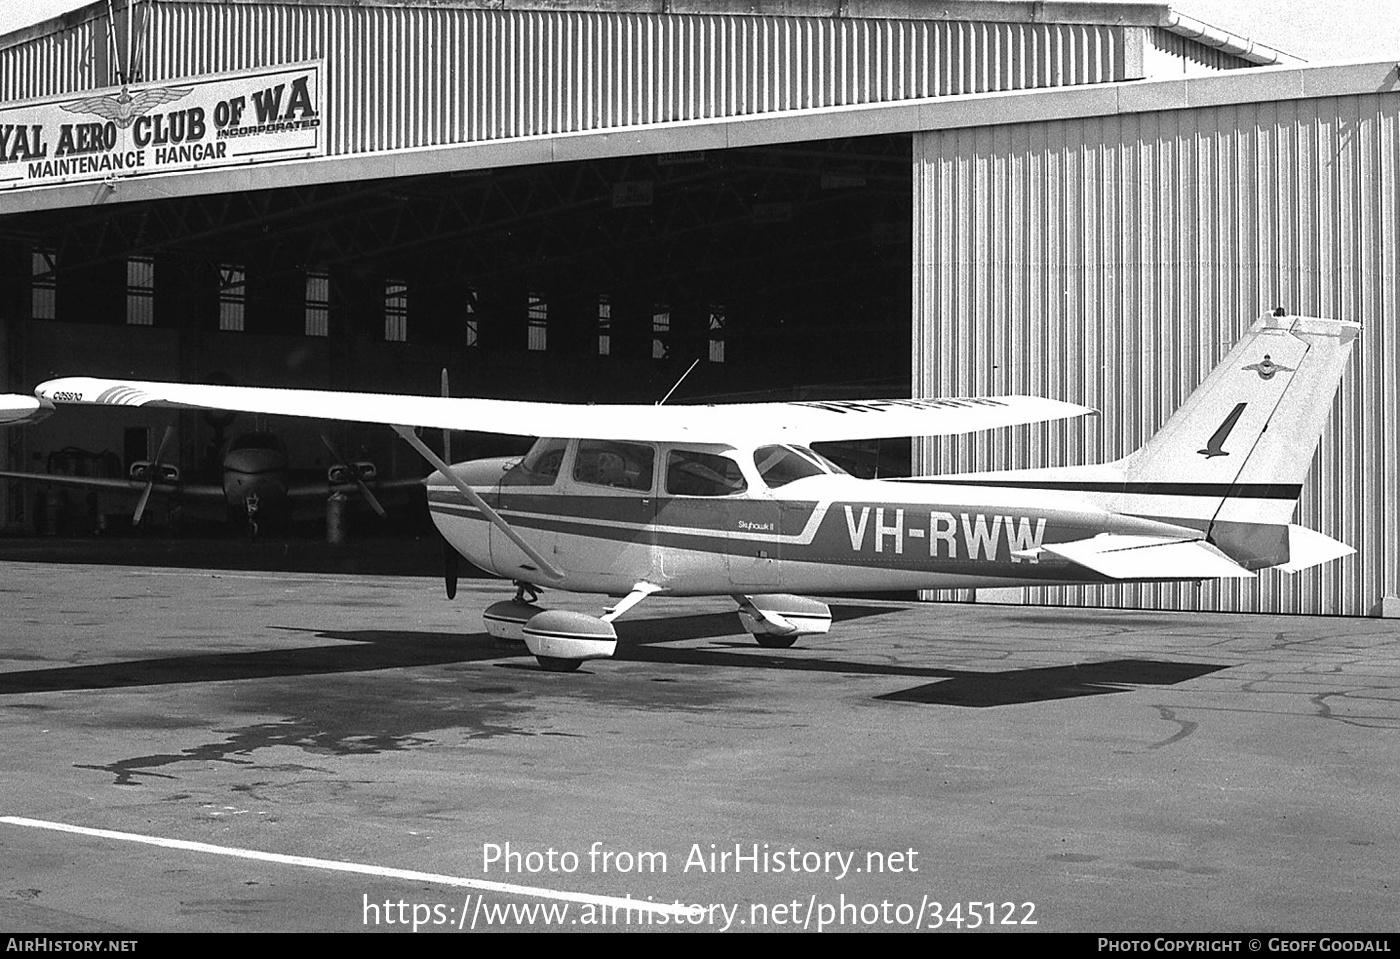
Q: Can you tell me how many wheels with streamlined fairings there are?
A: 3